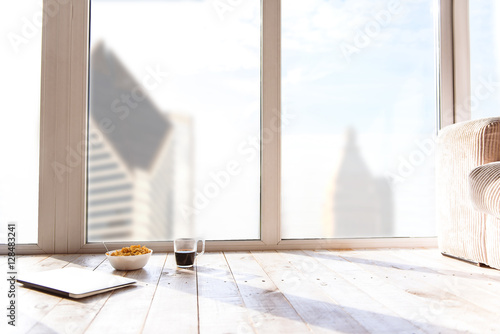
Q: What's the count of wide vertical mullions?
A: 3